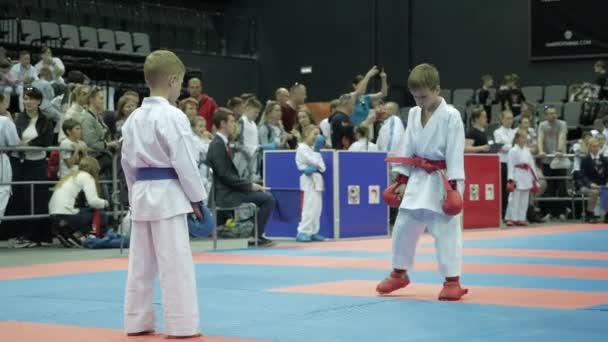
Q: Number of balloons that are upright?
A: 0